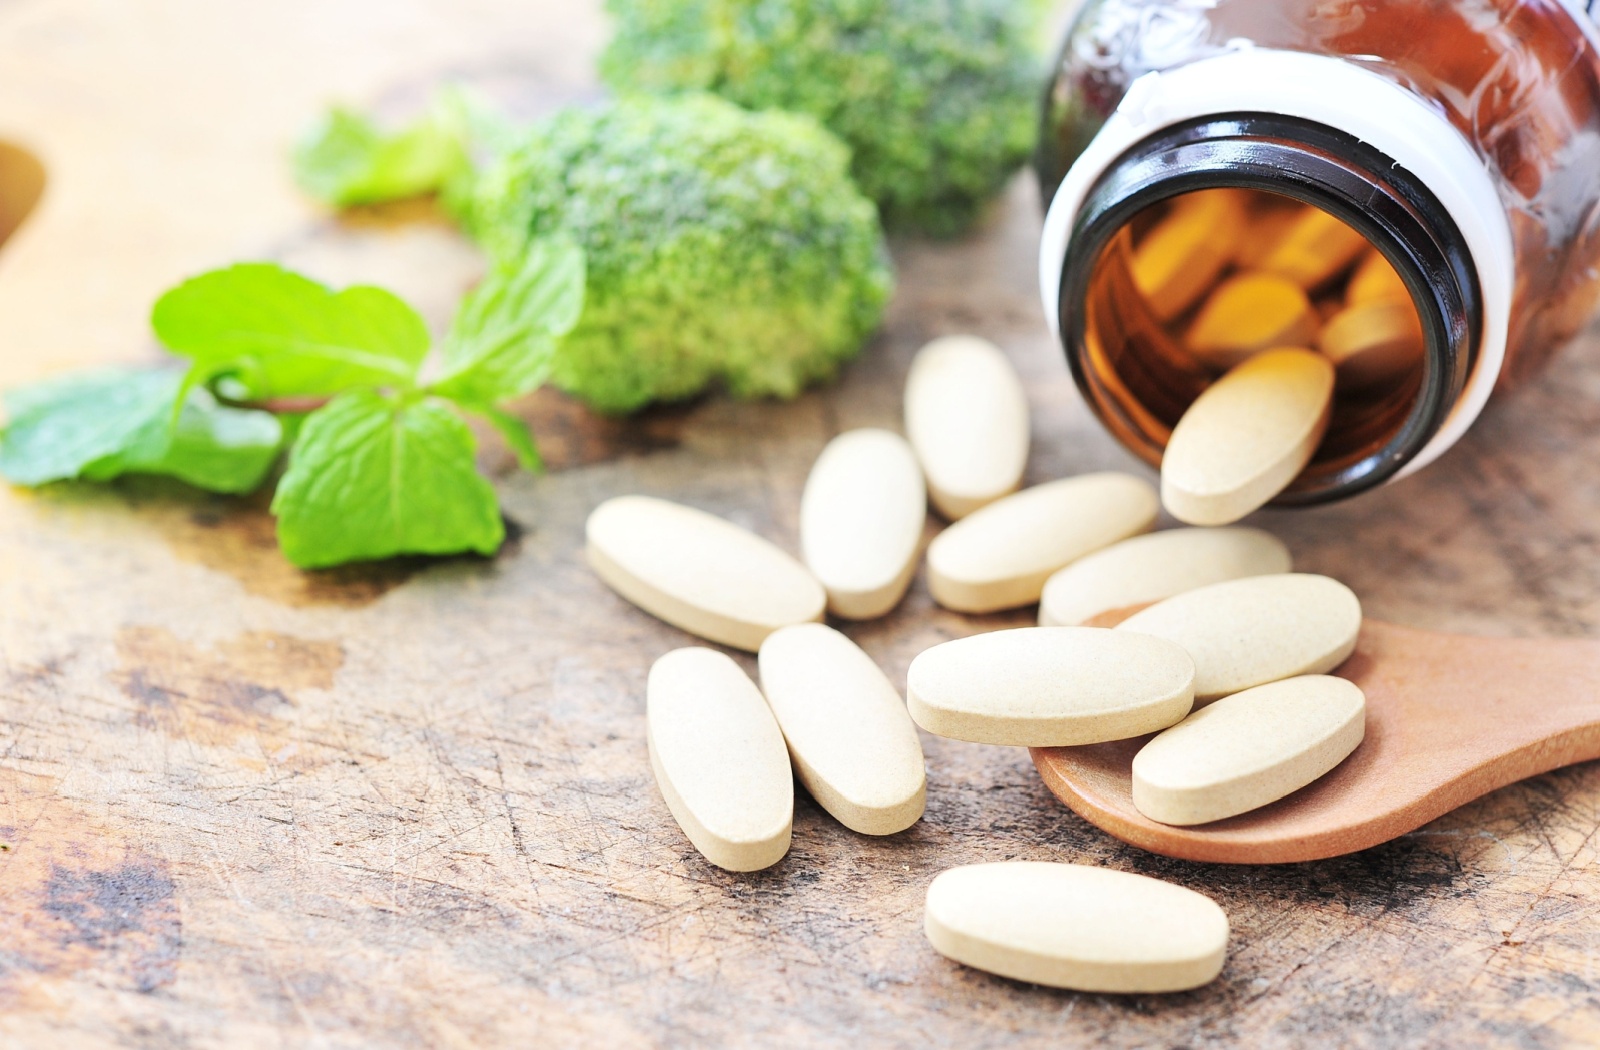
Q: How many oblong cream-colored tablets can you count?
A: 12